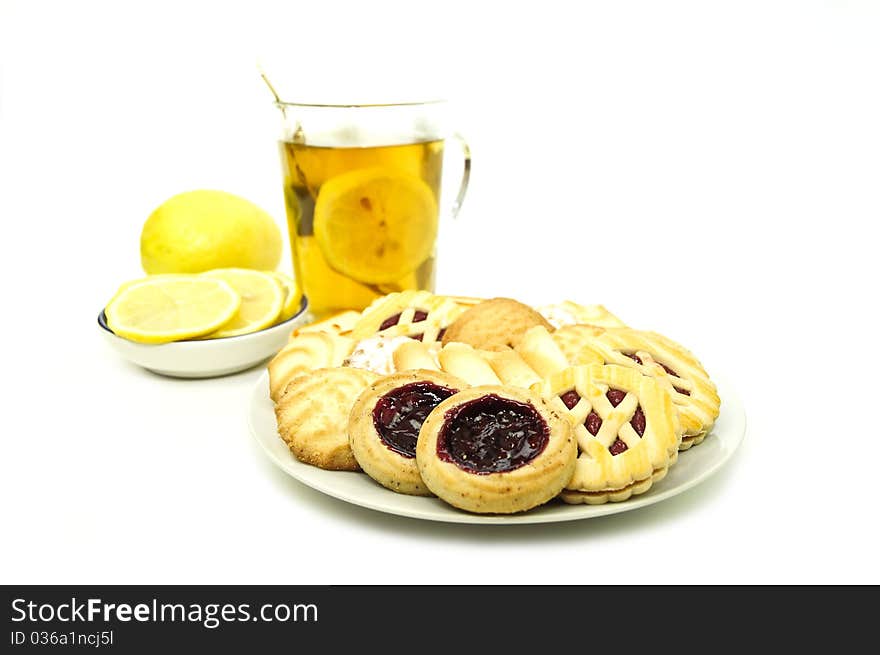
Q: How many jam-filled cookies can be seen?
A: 5